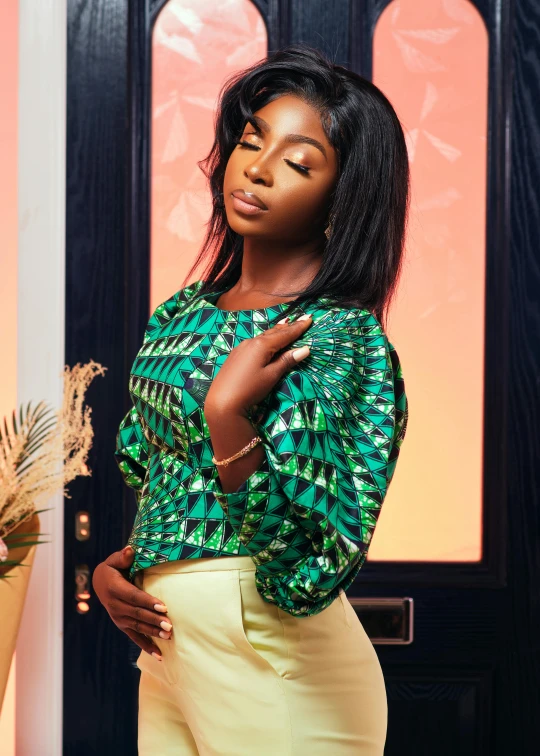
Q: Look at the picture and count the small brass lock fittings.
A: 2